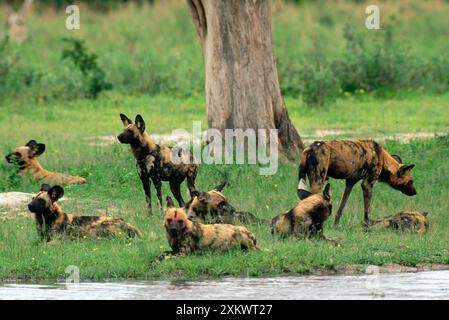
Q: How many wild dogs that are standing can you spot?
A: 2